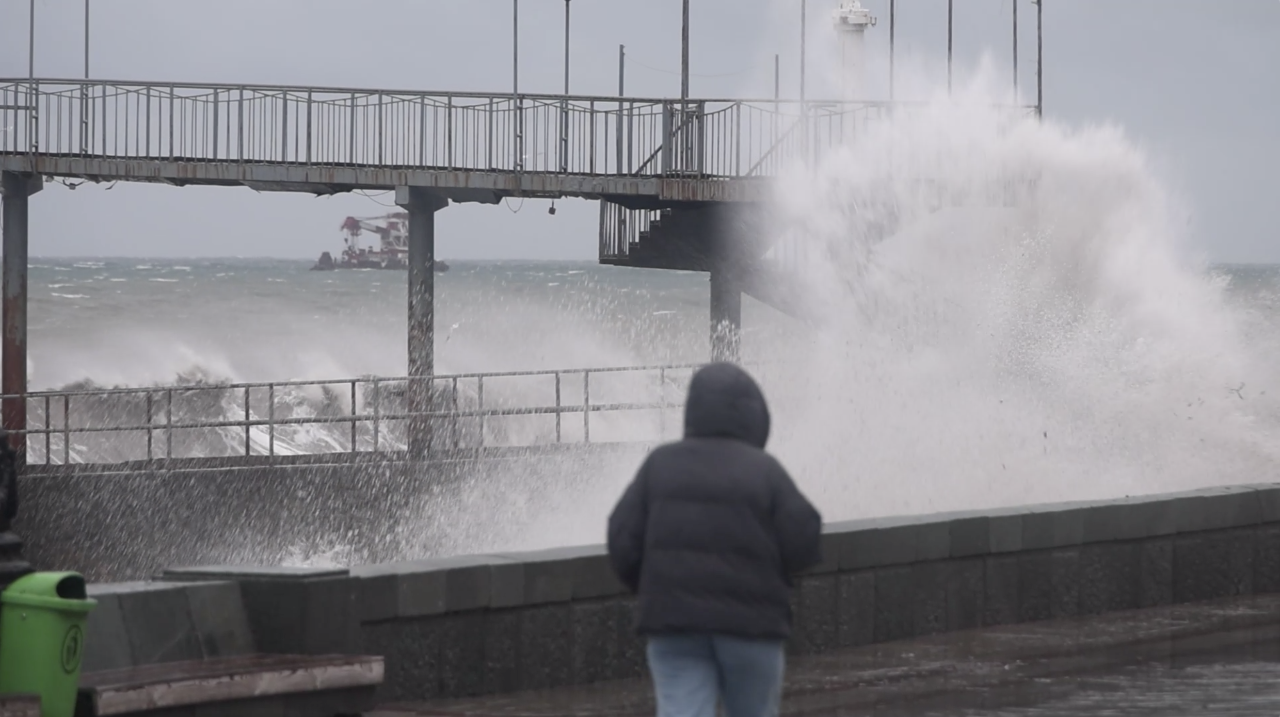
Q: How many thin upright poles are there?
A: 12